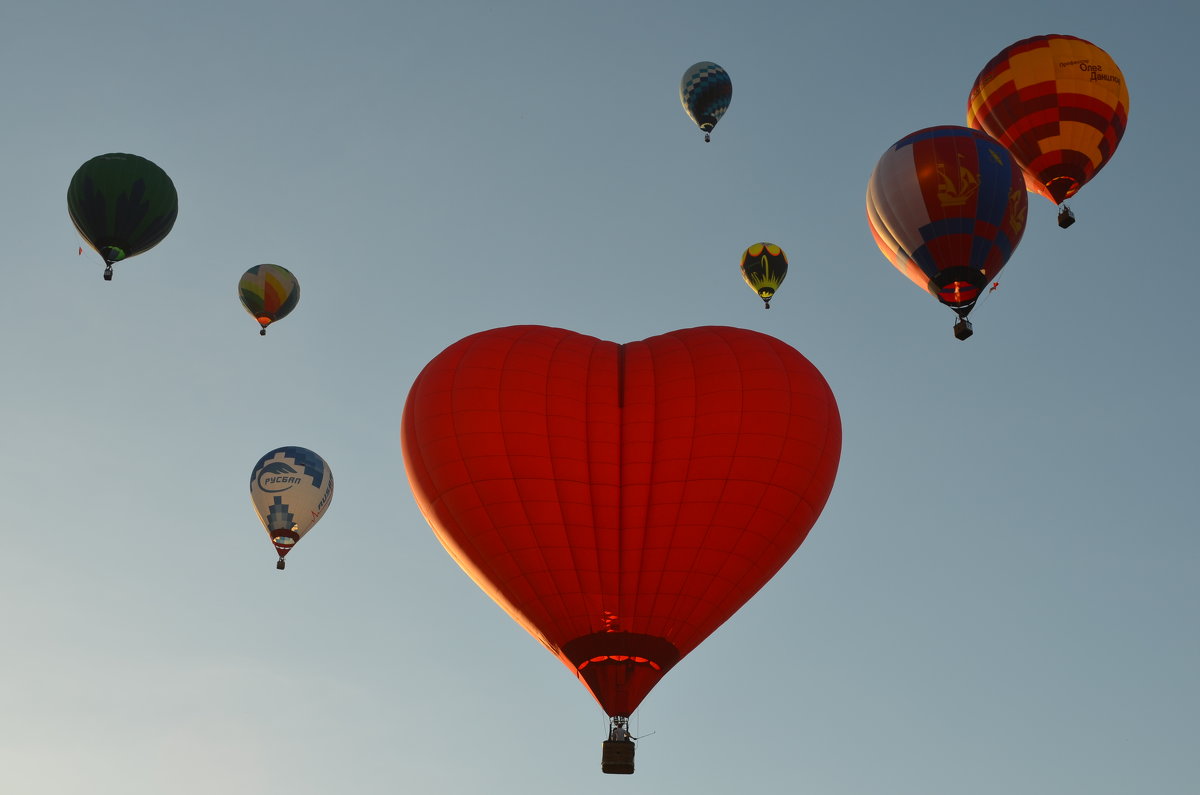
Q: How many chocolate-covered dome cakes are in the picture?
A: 0